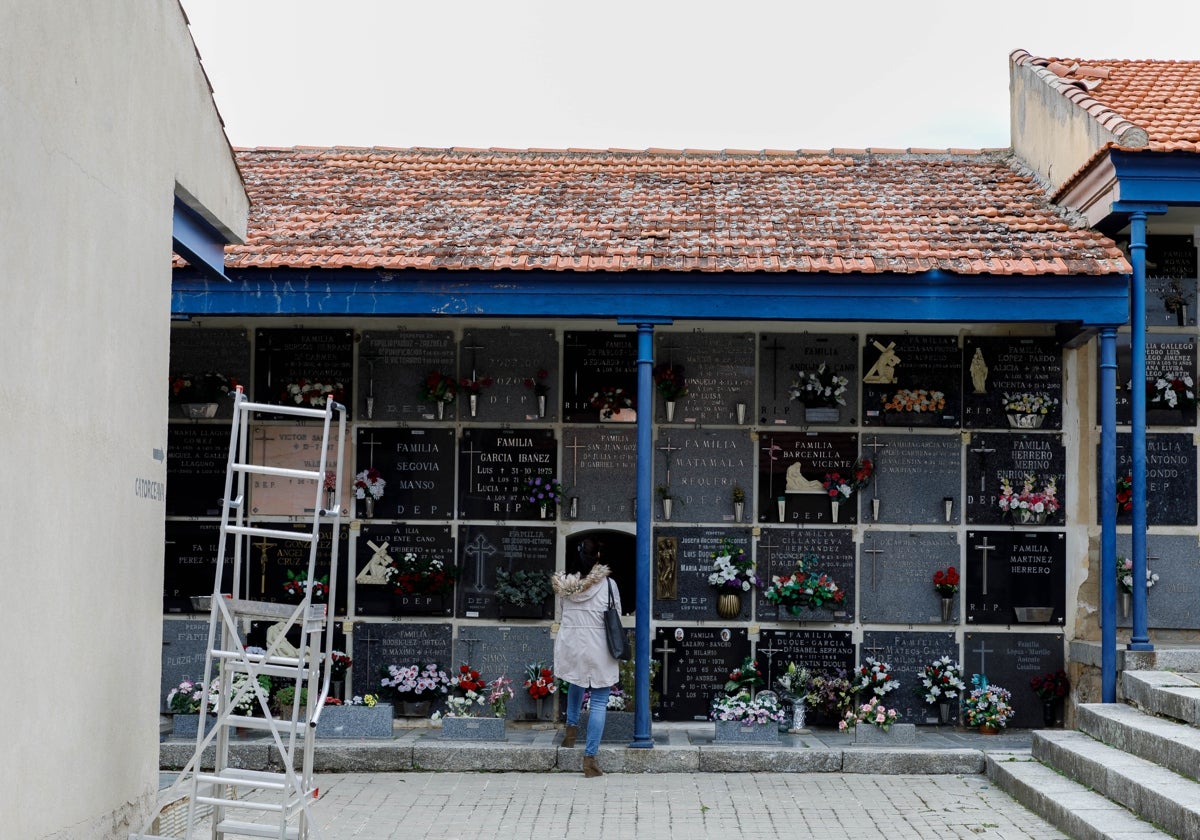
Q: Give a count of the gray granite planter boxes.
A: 6